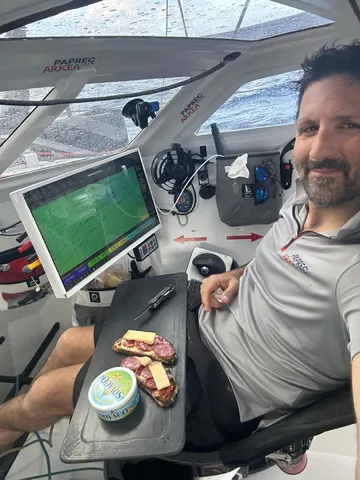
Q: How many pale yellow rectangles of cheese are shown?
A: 2